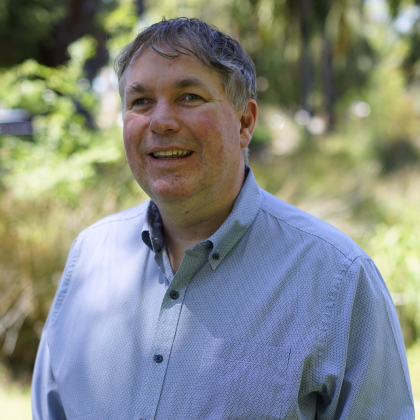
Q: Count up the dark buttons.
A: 3